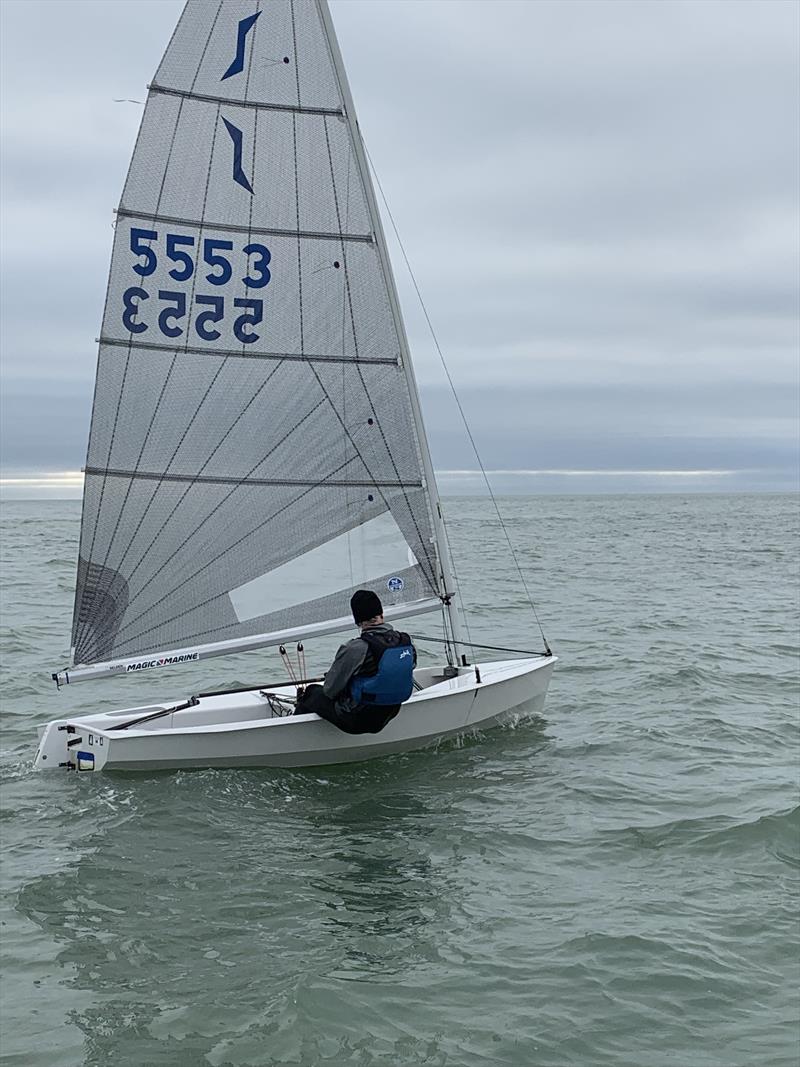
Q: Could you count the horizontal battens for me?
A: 4